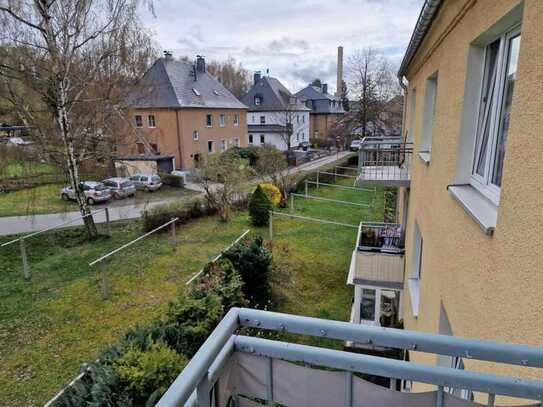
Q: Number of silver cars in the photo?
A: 3